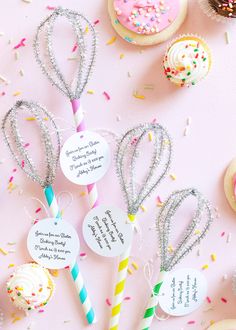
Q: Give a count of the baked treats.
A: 6